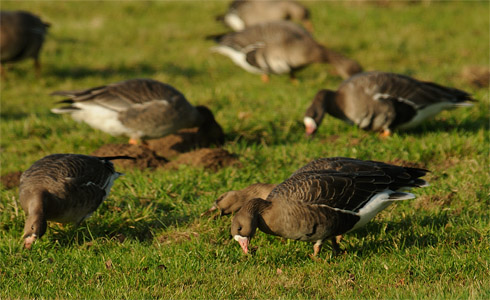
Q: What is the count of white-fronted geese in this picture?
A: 8